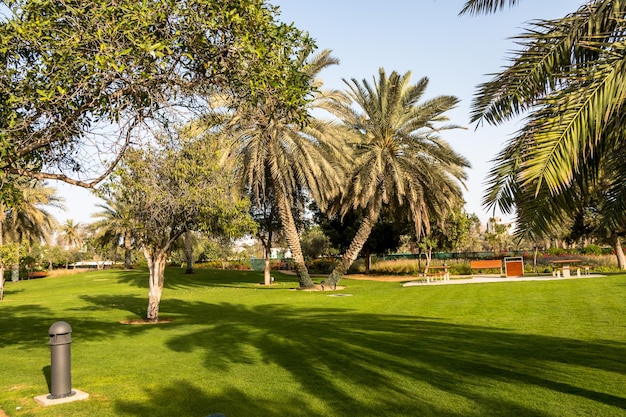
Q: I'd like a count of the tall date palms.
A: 2